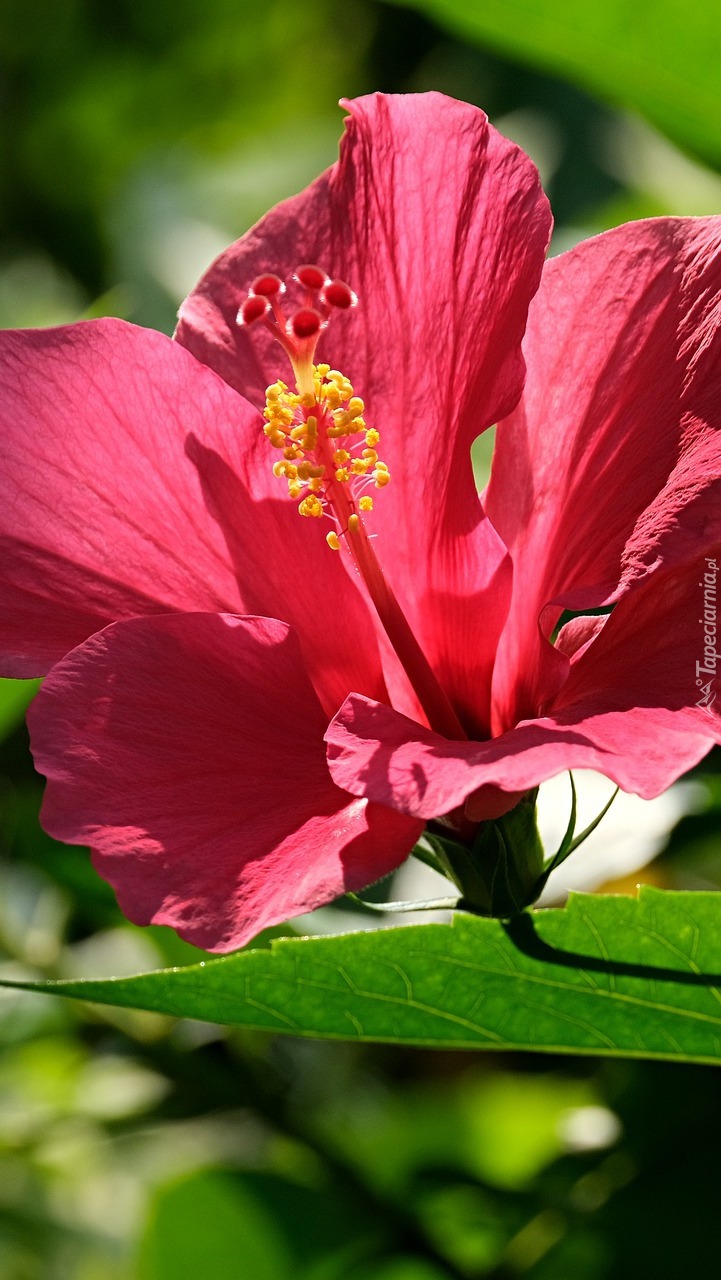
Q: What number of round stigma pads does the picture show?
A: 5